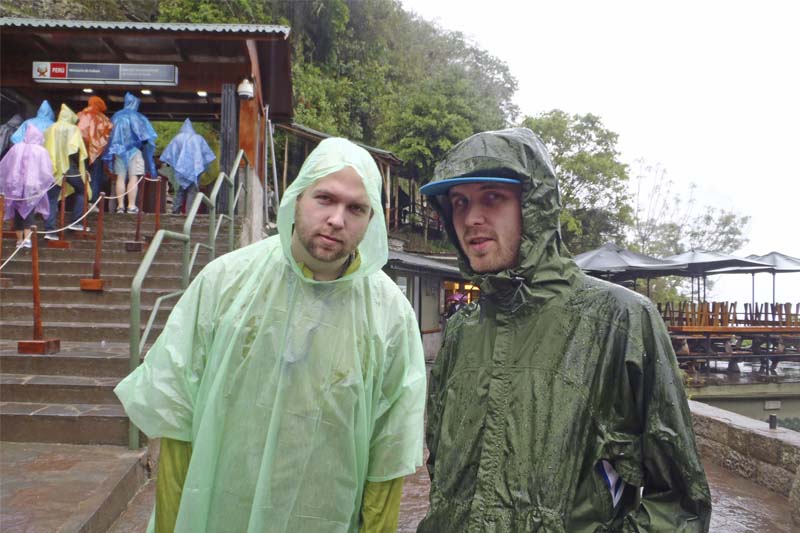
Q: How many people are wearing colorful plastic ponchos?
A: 7